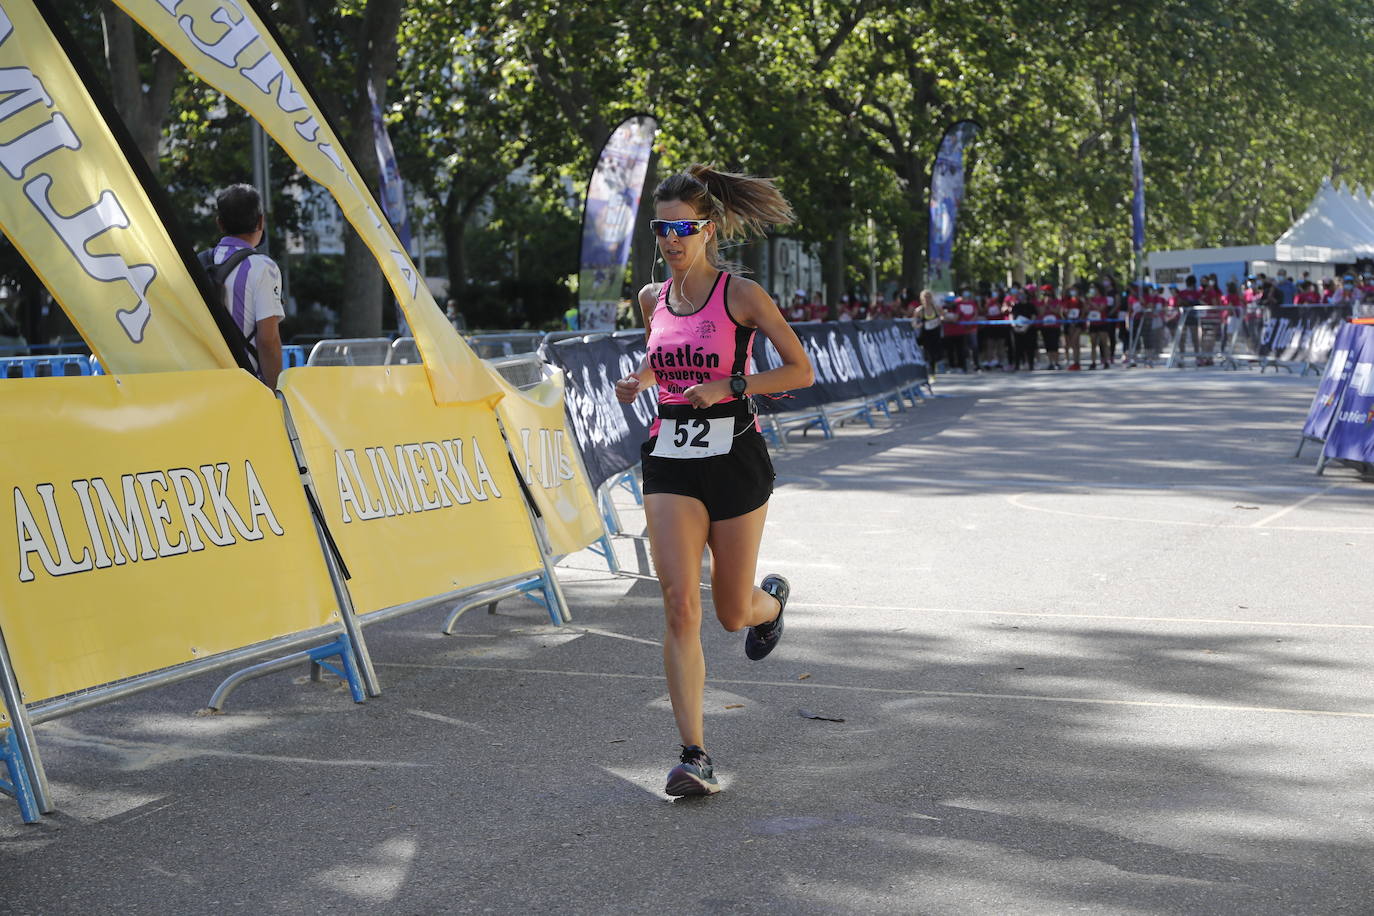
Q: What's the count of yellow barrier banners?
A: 3